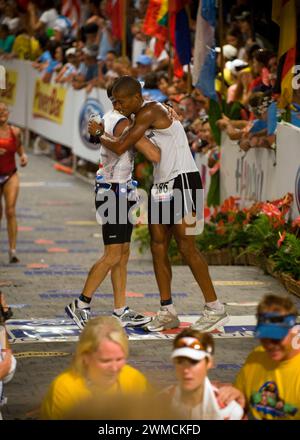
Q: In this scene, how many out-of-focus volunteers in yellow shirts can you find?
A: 2